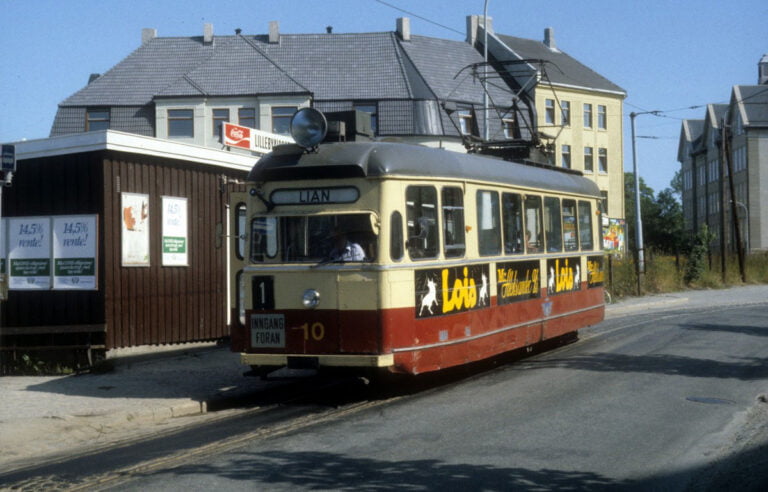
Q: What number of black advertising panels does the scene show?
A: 4